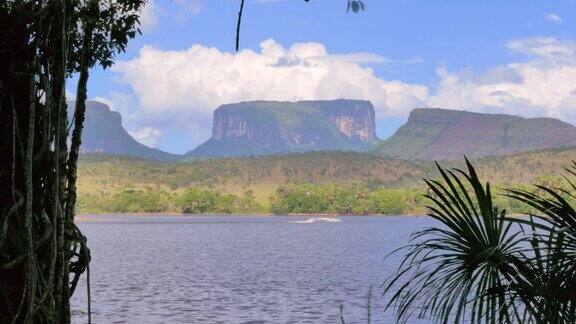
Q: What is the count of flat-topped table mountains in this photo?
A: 3